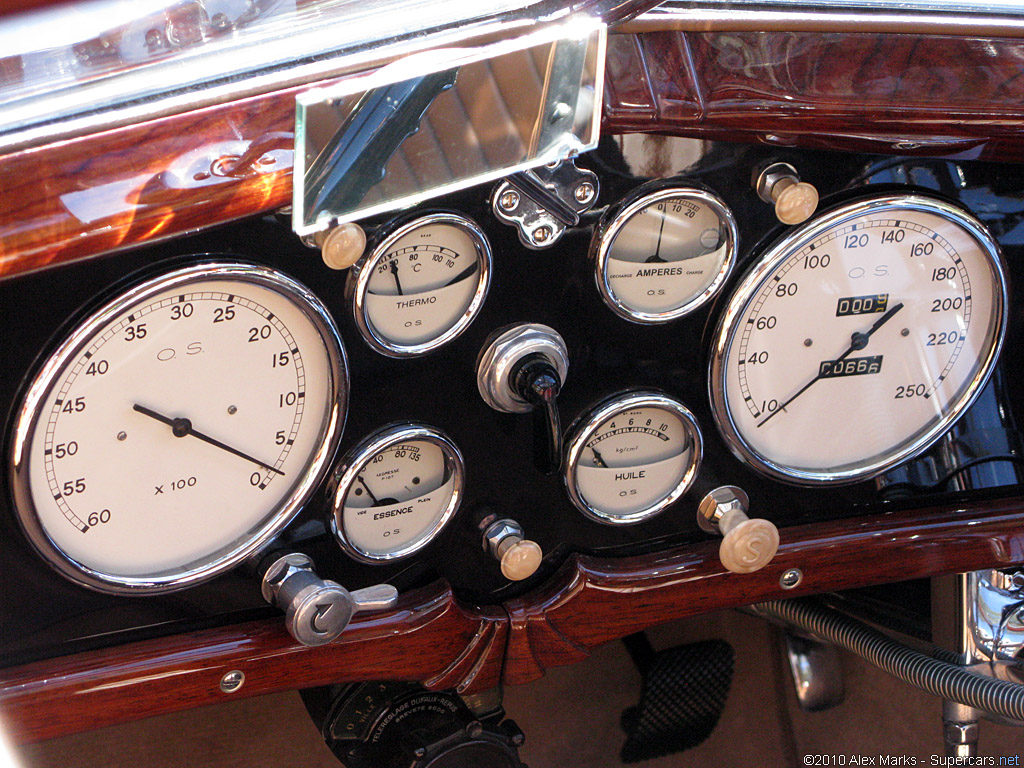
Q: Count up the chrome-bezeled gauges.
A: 6